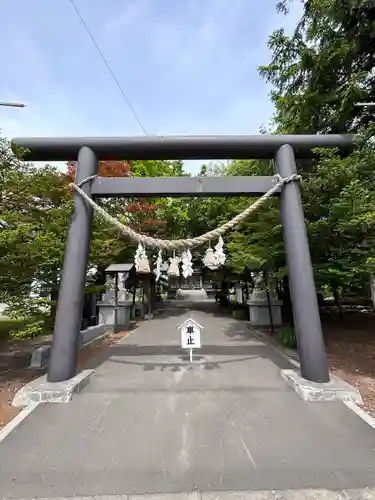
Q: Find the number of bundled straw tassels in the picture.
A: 3